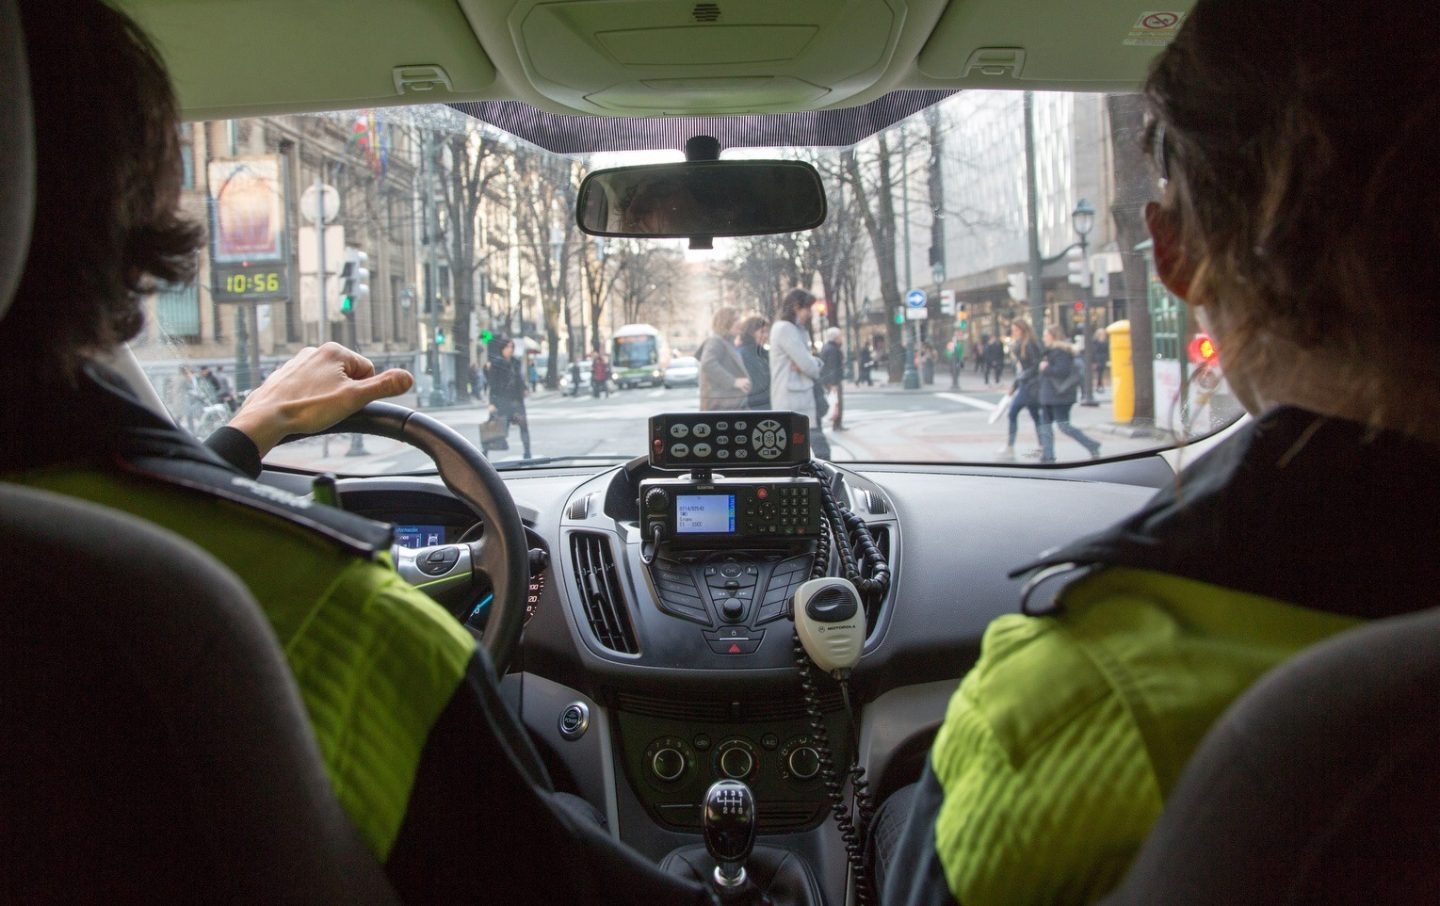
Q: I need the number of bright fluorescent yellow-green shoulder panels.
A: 2